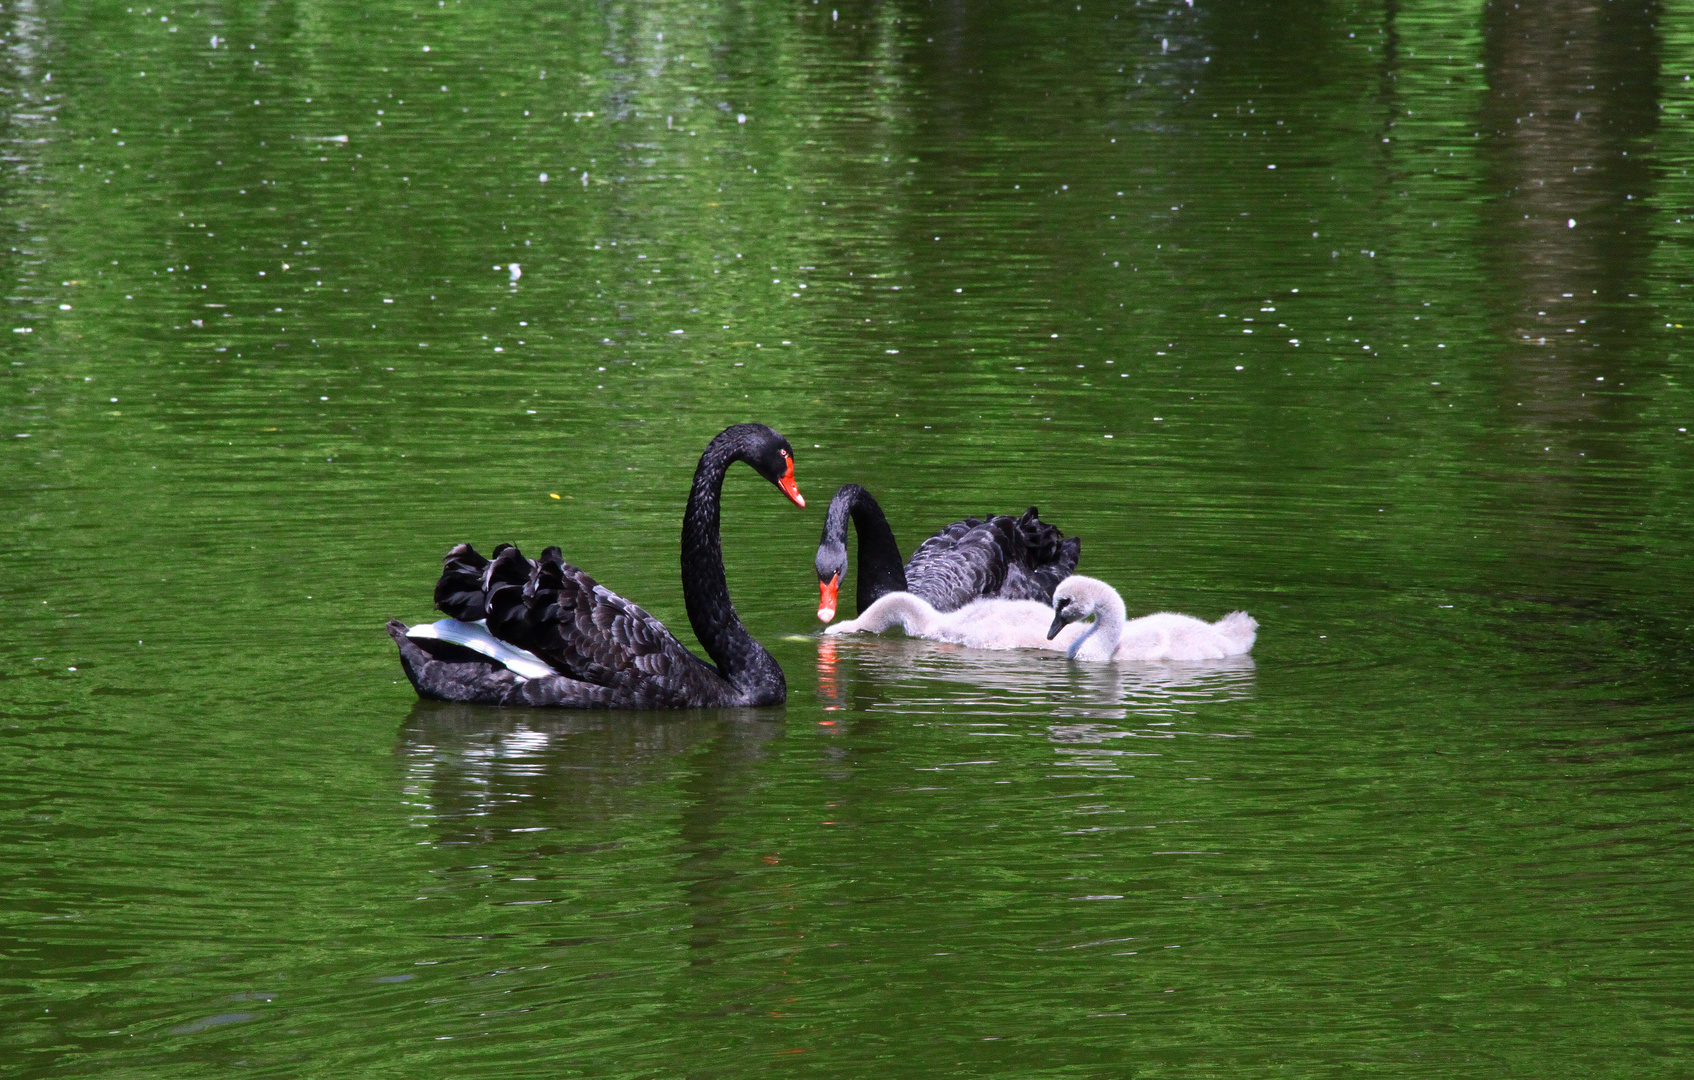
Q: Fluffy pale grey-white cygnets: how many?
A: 2